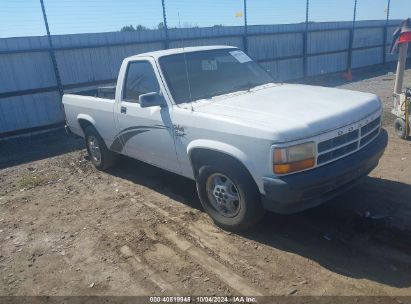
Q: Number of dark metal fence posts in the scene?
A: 6